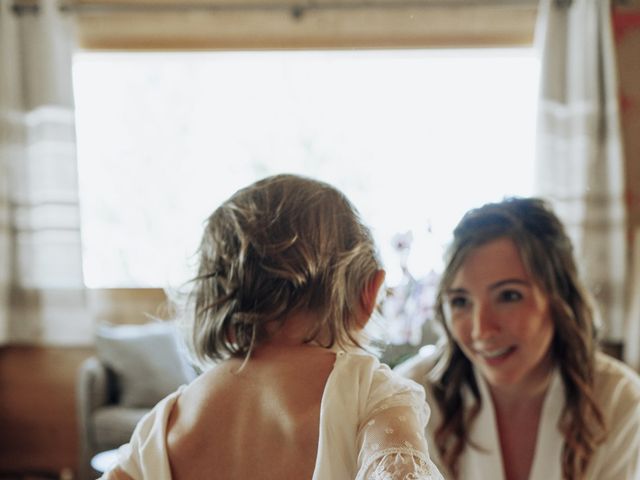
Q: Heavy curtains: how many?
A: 2